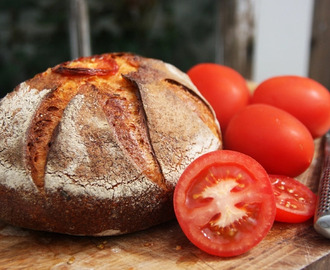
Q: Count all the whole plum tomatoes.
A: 3